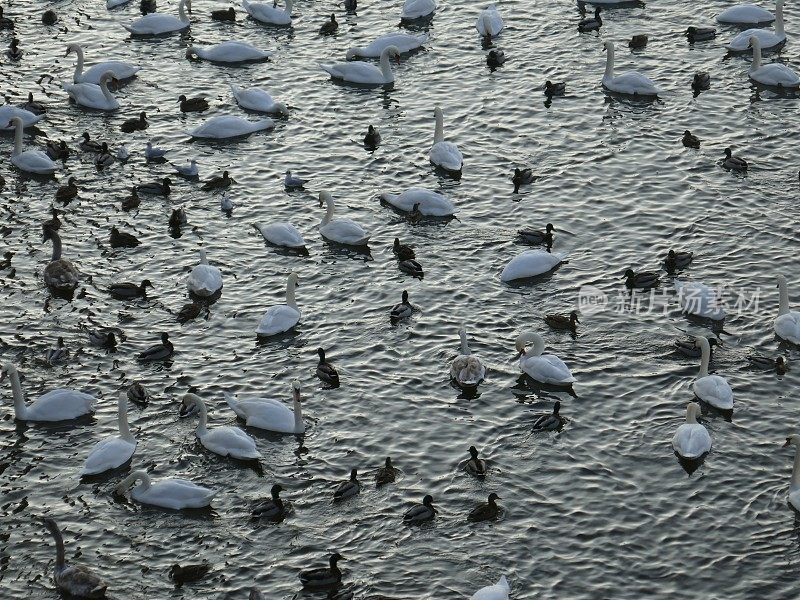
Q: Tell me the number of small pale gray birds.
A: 5